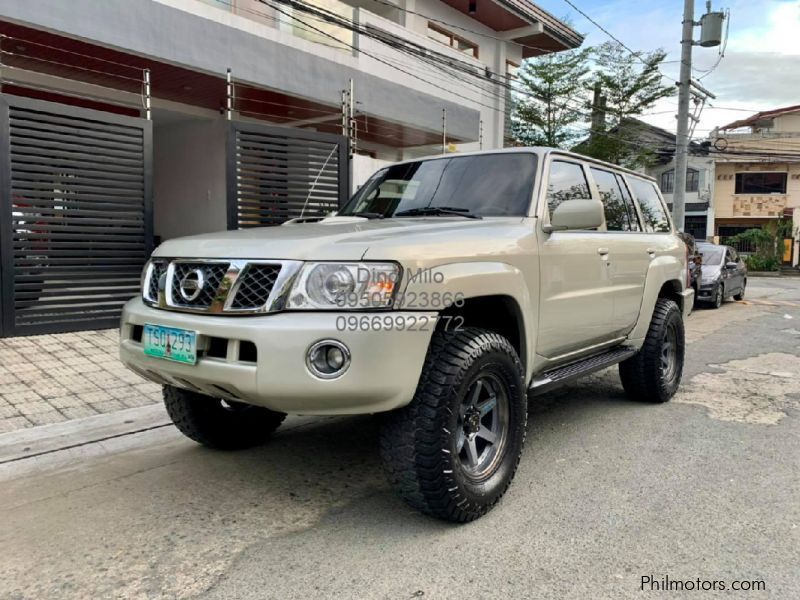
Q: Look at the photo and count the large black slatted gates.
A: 2